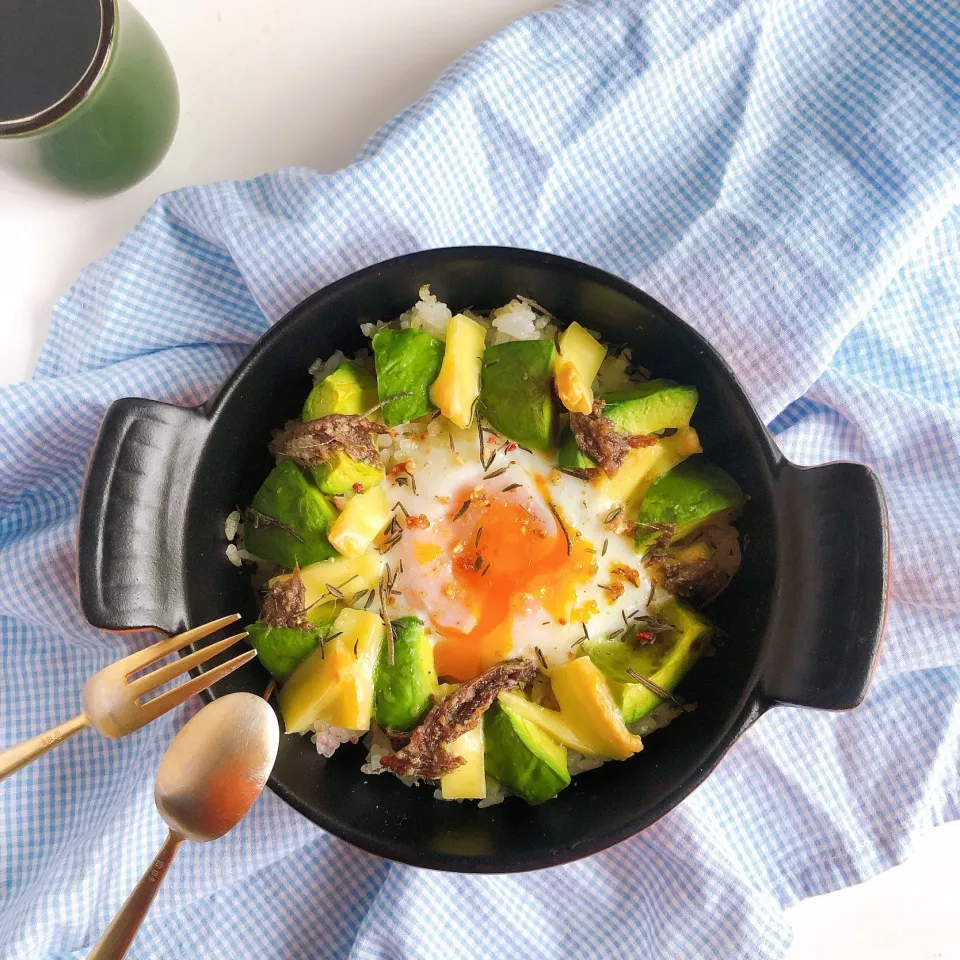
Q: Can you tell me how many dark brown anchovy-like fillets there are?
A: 5